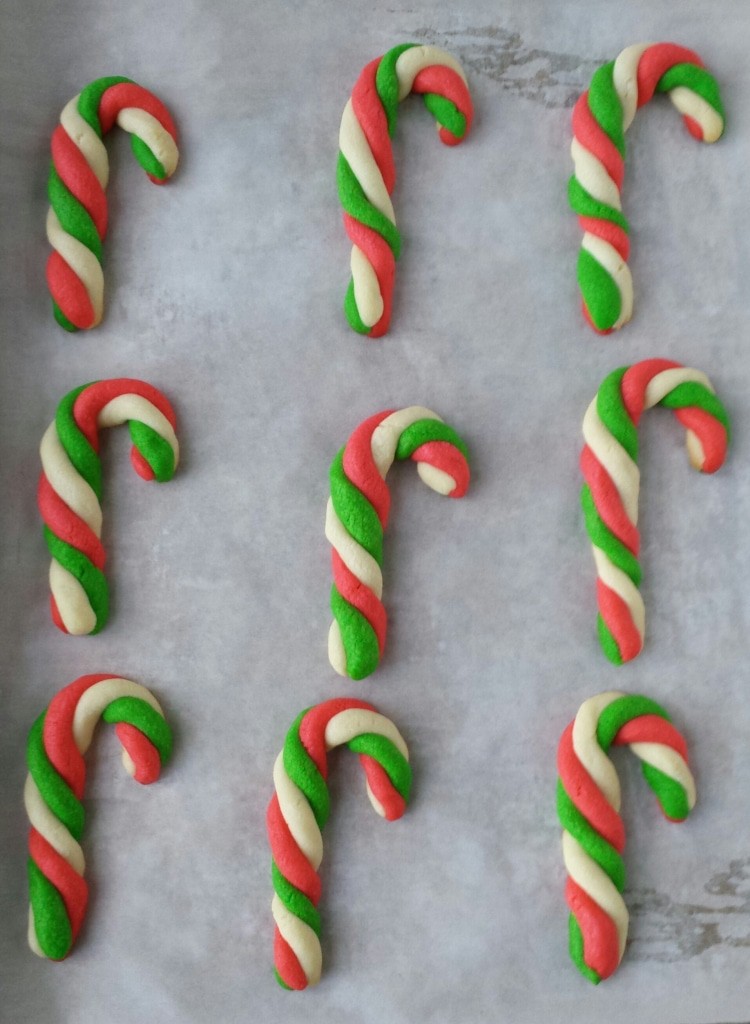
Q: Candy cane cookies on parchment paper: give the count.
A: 9